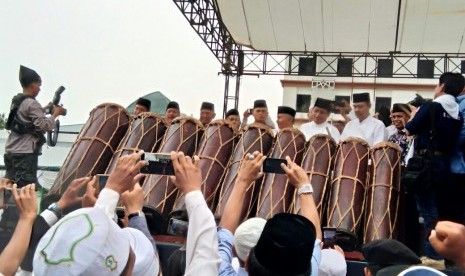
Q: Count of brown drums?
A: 9